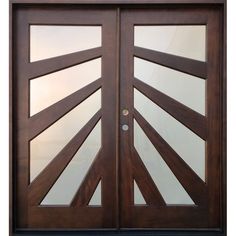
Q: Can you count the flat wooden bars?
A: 8